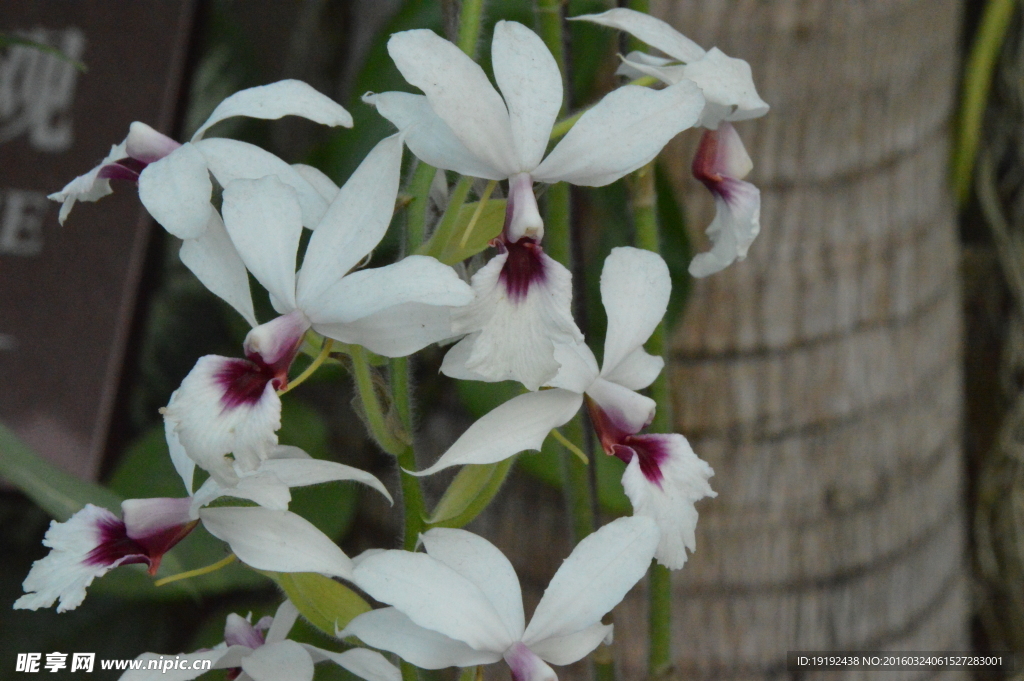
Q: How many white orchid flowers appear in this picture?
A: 8